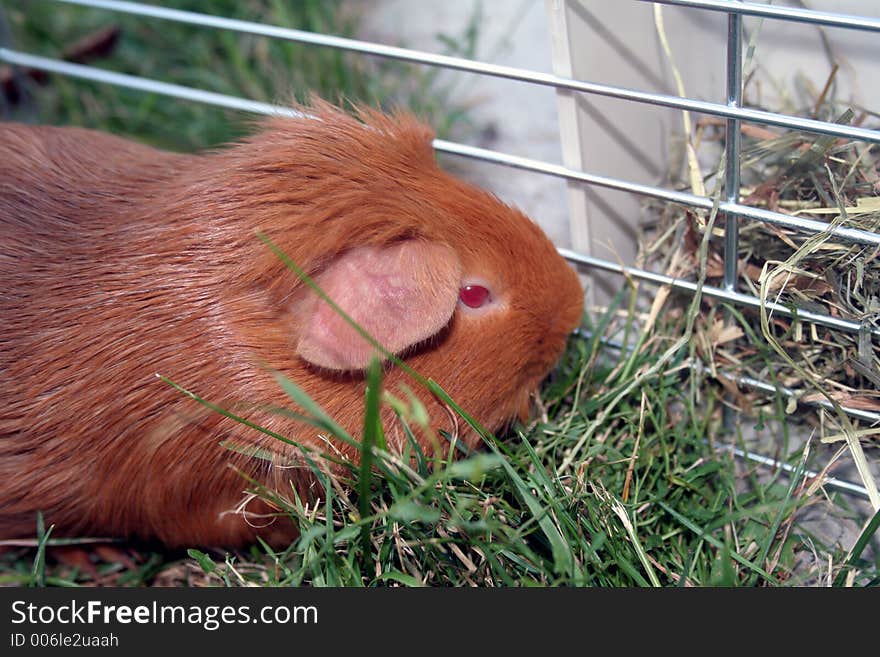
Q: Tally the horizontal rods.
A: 6